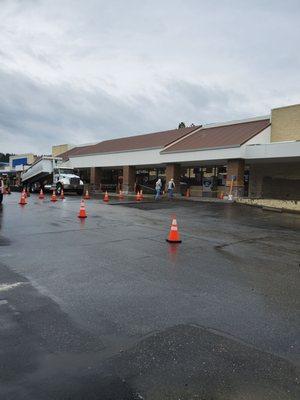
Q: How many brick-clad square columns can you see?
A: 4